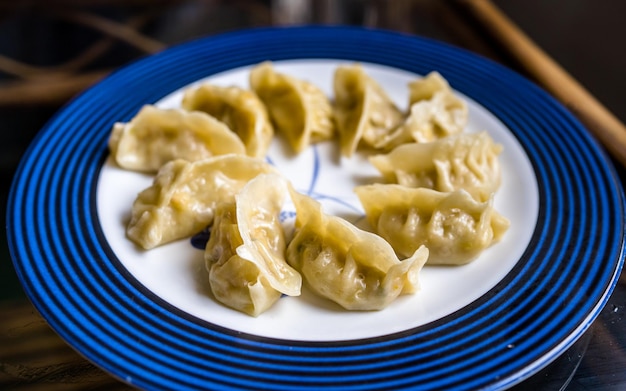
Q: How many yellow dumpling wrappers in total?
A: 10